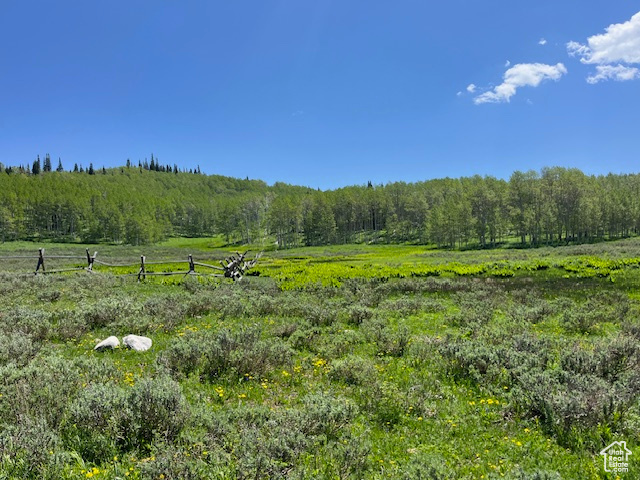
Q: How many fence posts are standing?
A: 4